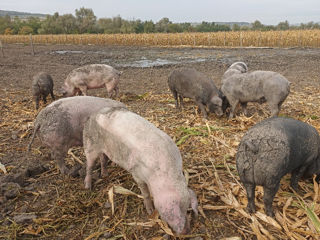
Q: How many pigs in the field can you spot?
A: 8